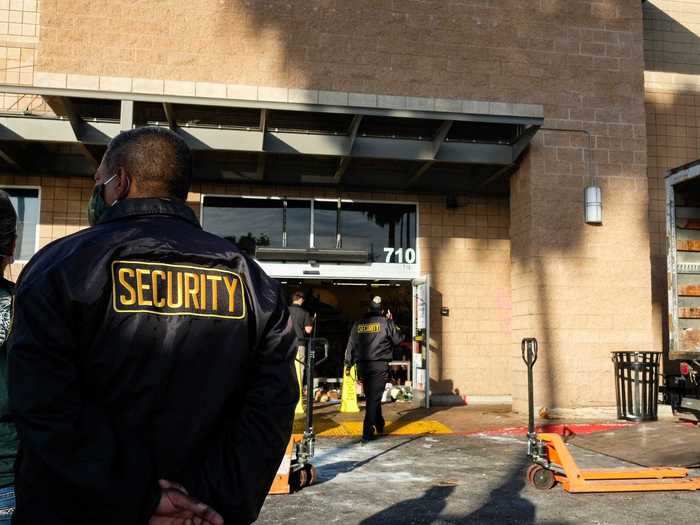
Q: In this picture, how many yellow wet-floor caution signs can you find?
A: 2